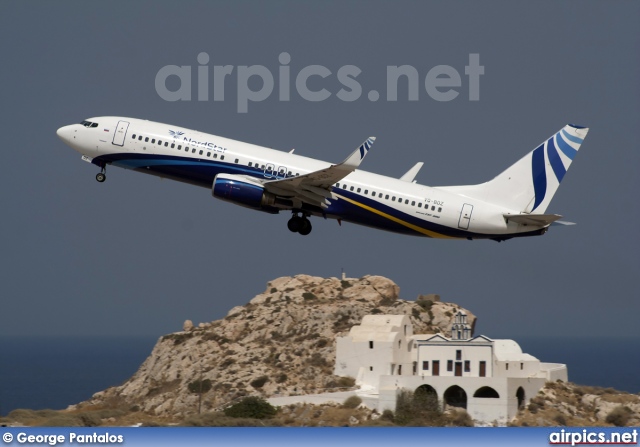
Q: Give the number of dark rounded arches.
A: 4